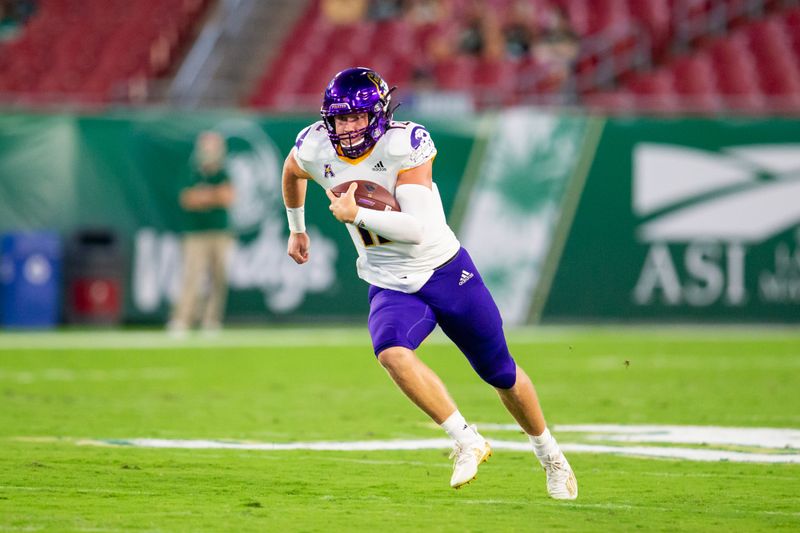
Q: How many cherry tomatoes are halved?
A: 0